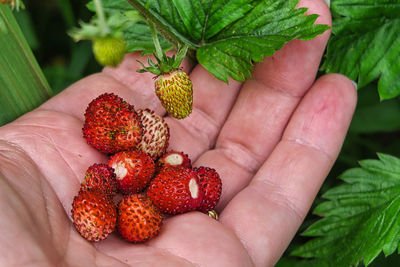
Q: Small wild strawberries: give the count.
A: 11